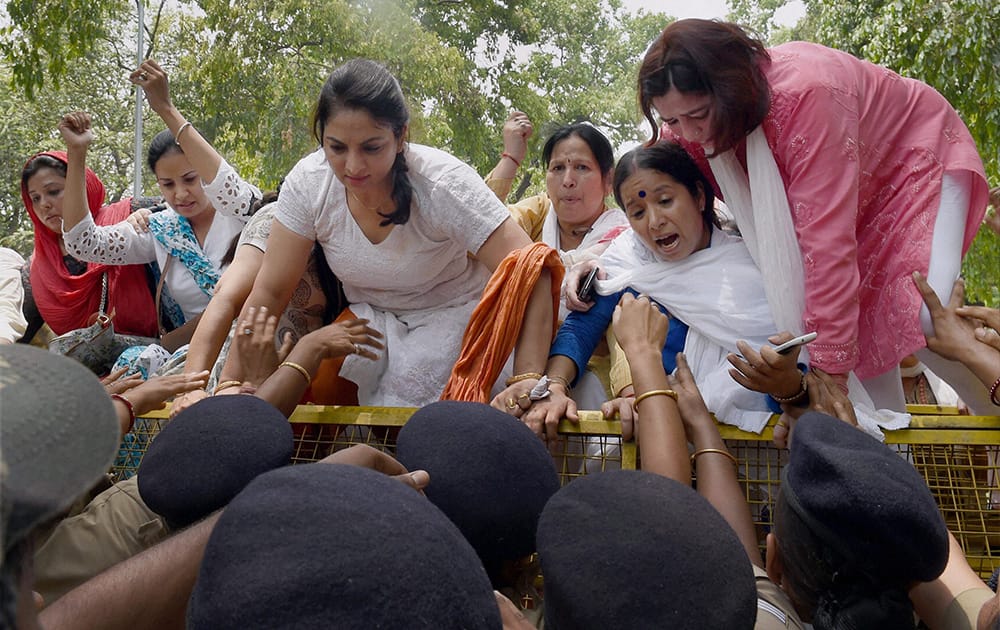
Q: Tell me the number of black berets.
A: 5